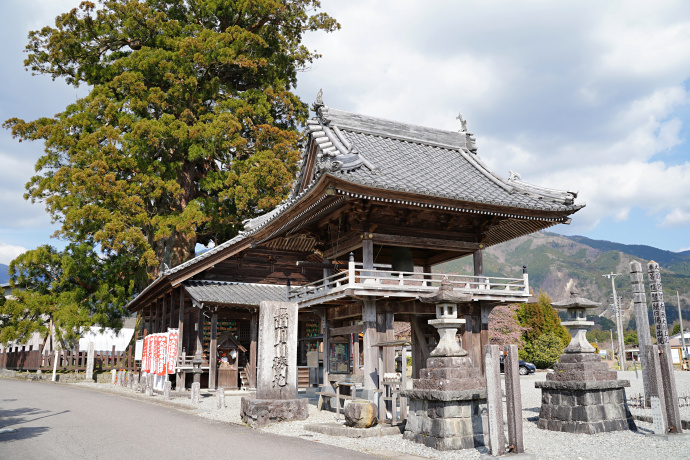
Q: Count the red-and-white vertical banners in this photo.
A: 5